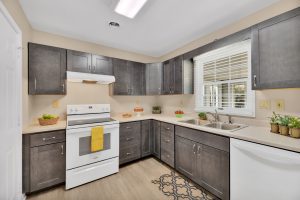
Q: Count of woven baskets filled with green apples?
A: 1